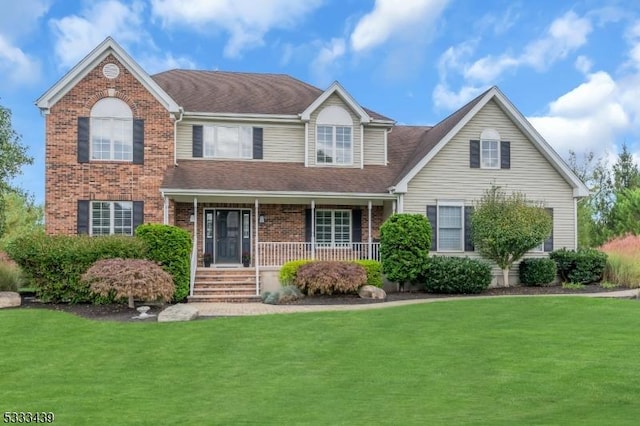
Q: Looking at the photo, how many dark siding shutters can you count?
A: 13